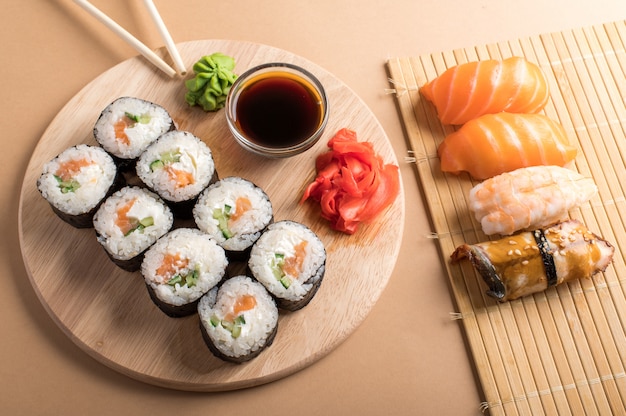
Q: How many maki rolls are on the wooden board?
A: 8